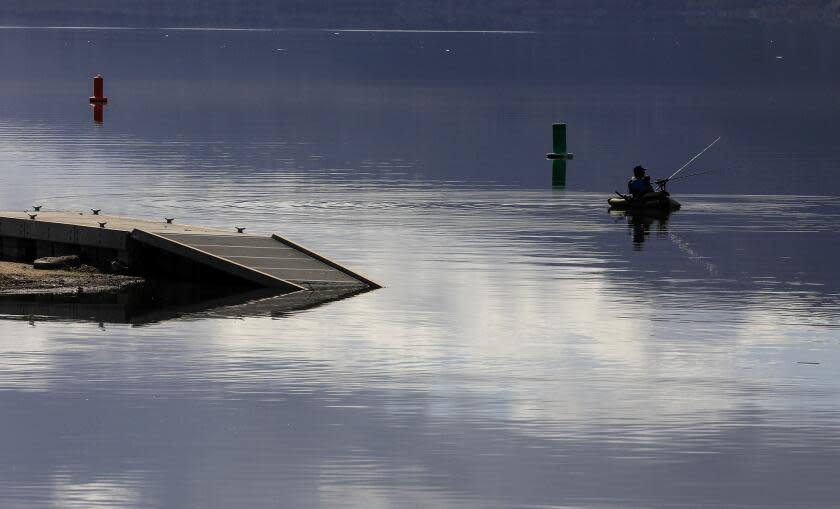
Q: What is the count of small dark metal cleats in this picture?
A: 6